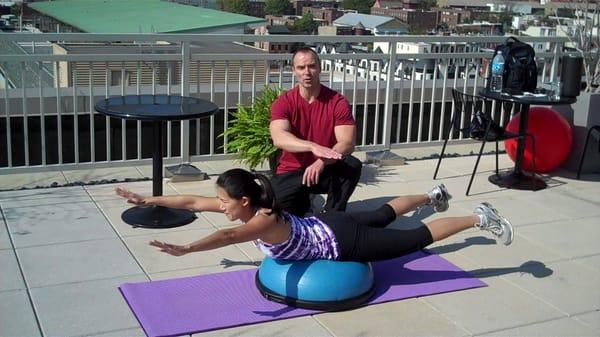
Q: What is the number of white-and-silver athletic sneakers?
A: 2